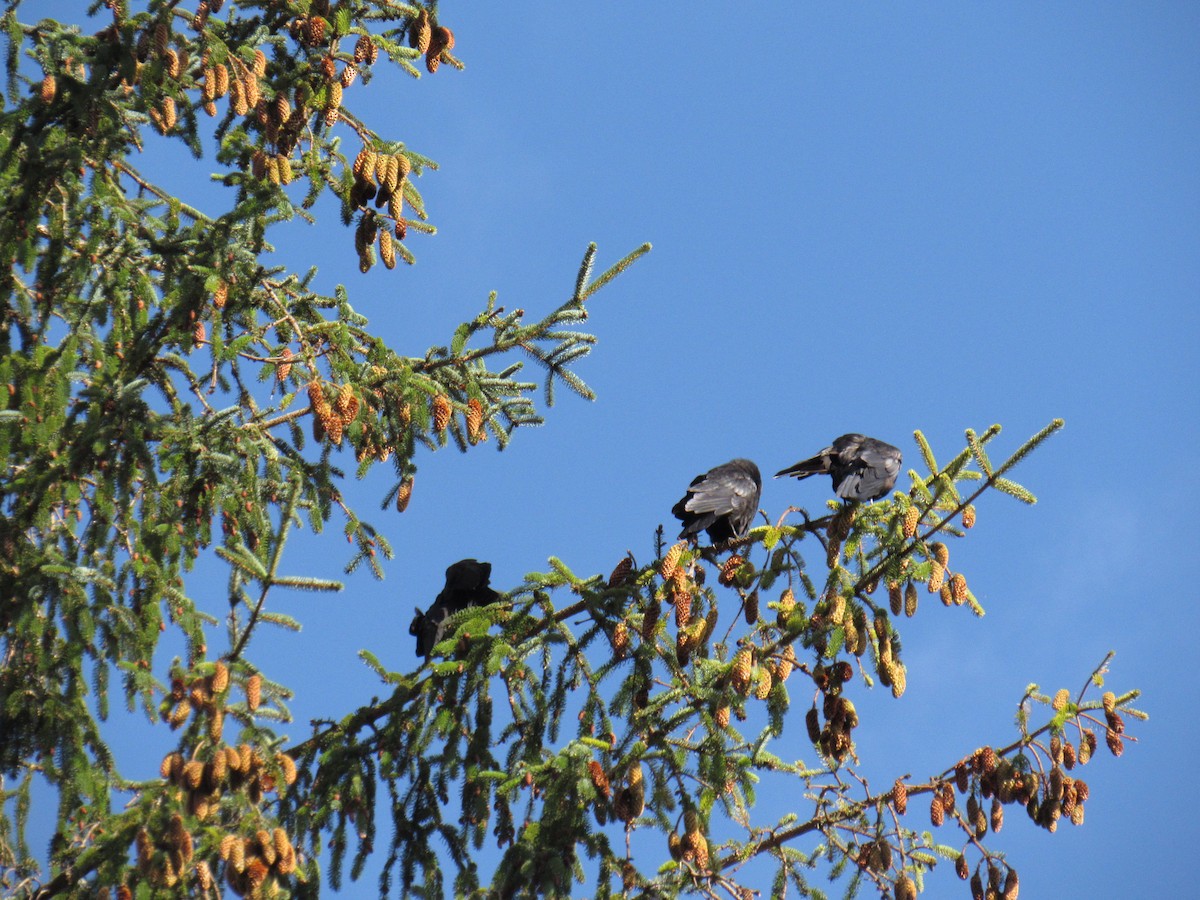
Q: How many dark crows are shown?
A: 3